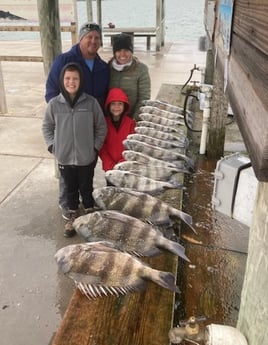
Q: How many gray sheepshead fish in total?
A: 13